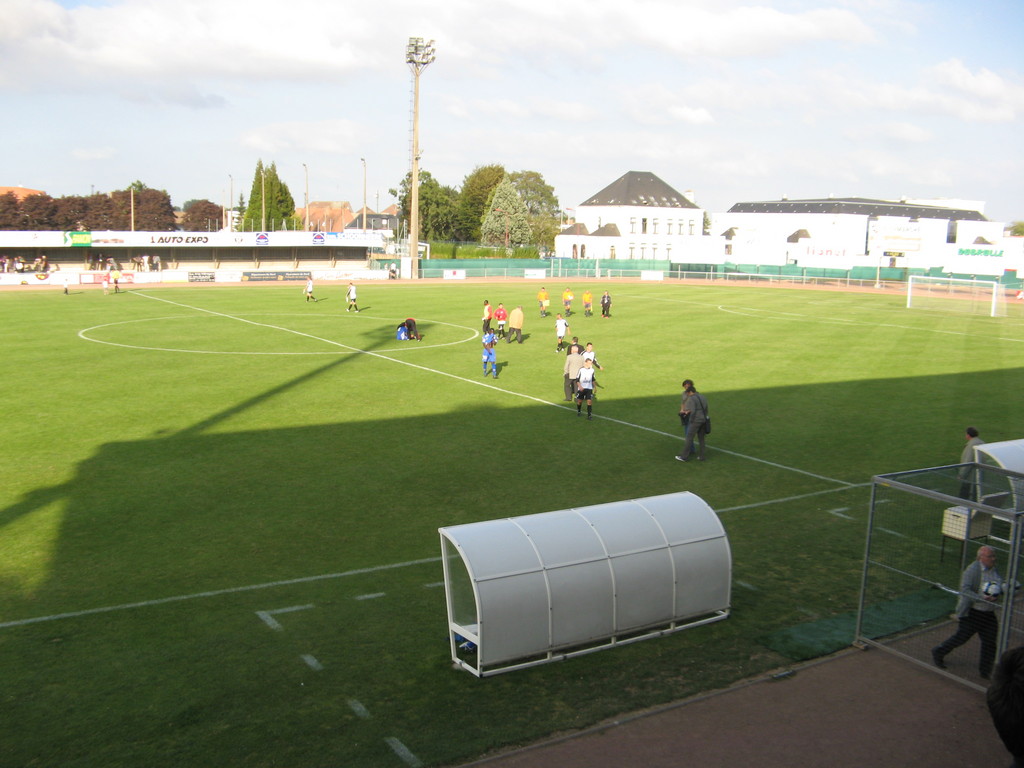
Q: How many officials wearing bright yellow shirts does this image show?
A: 3